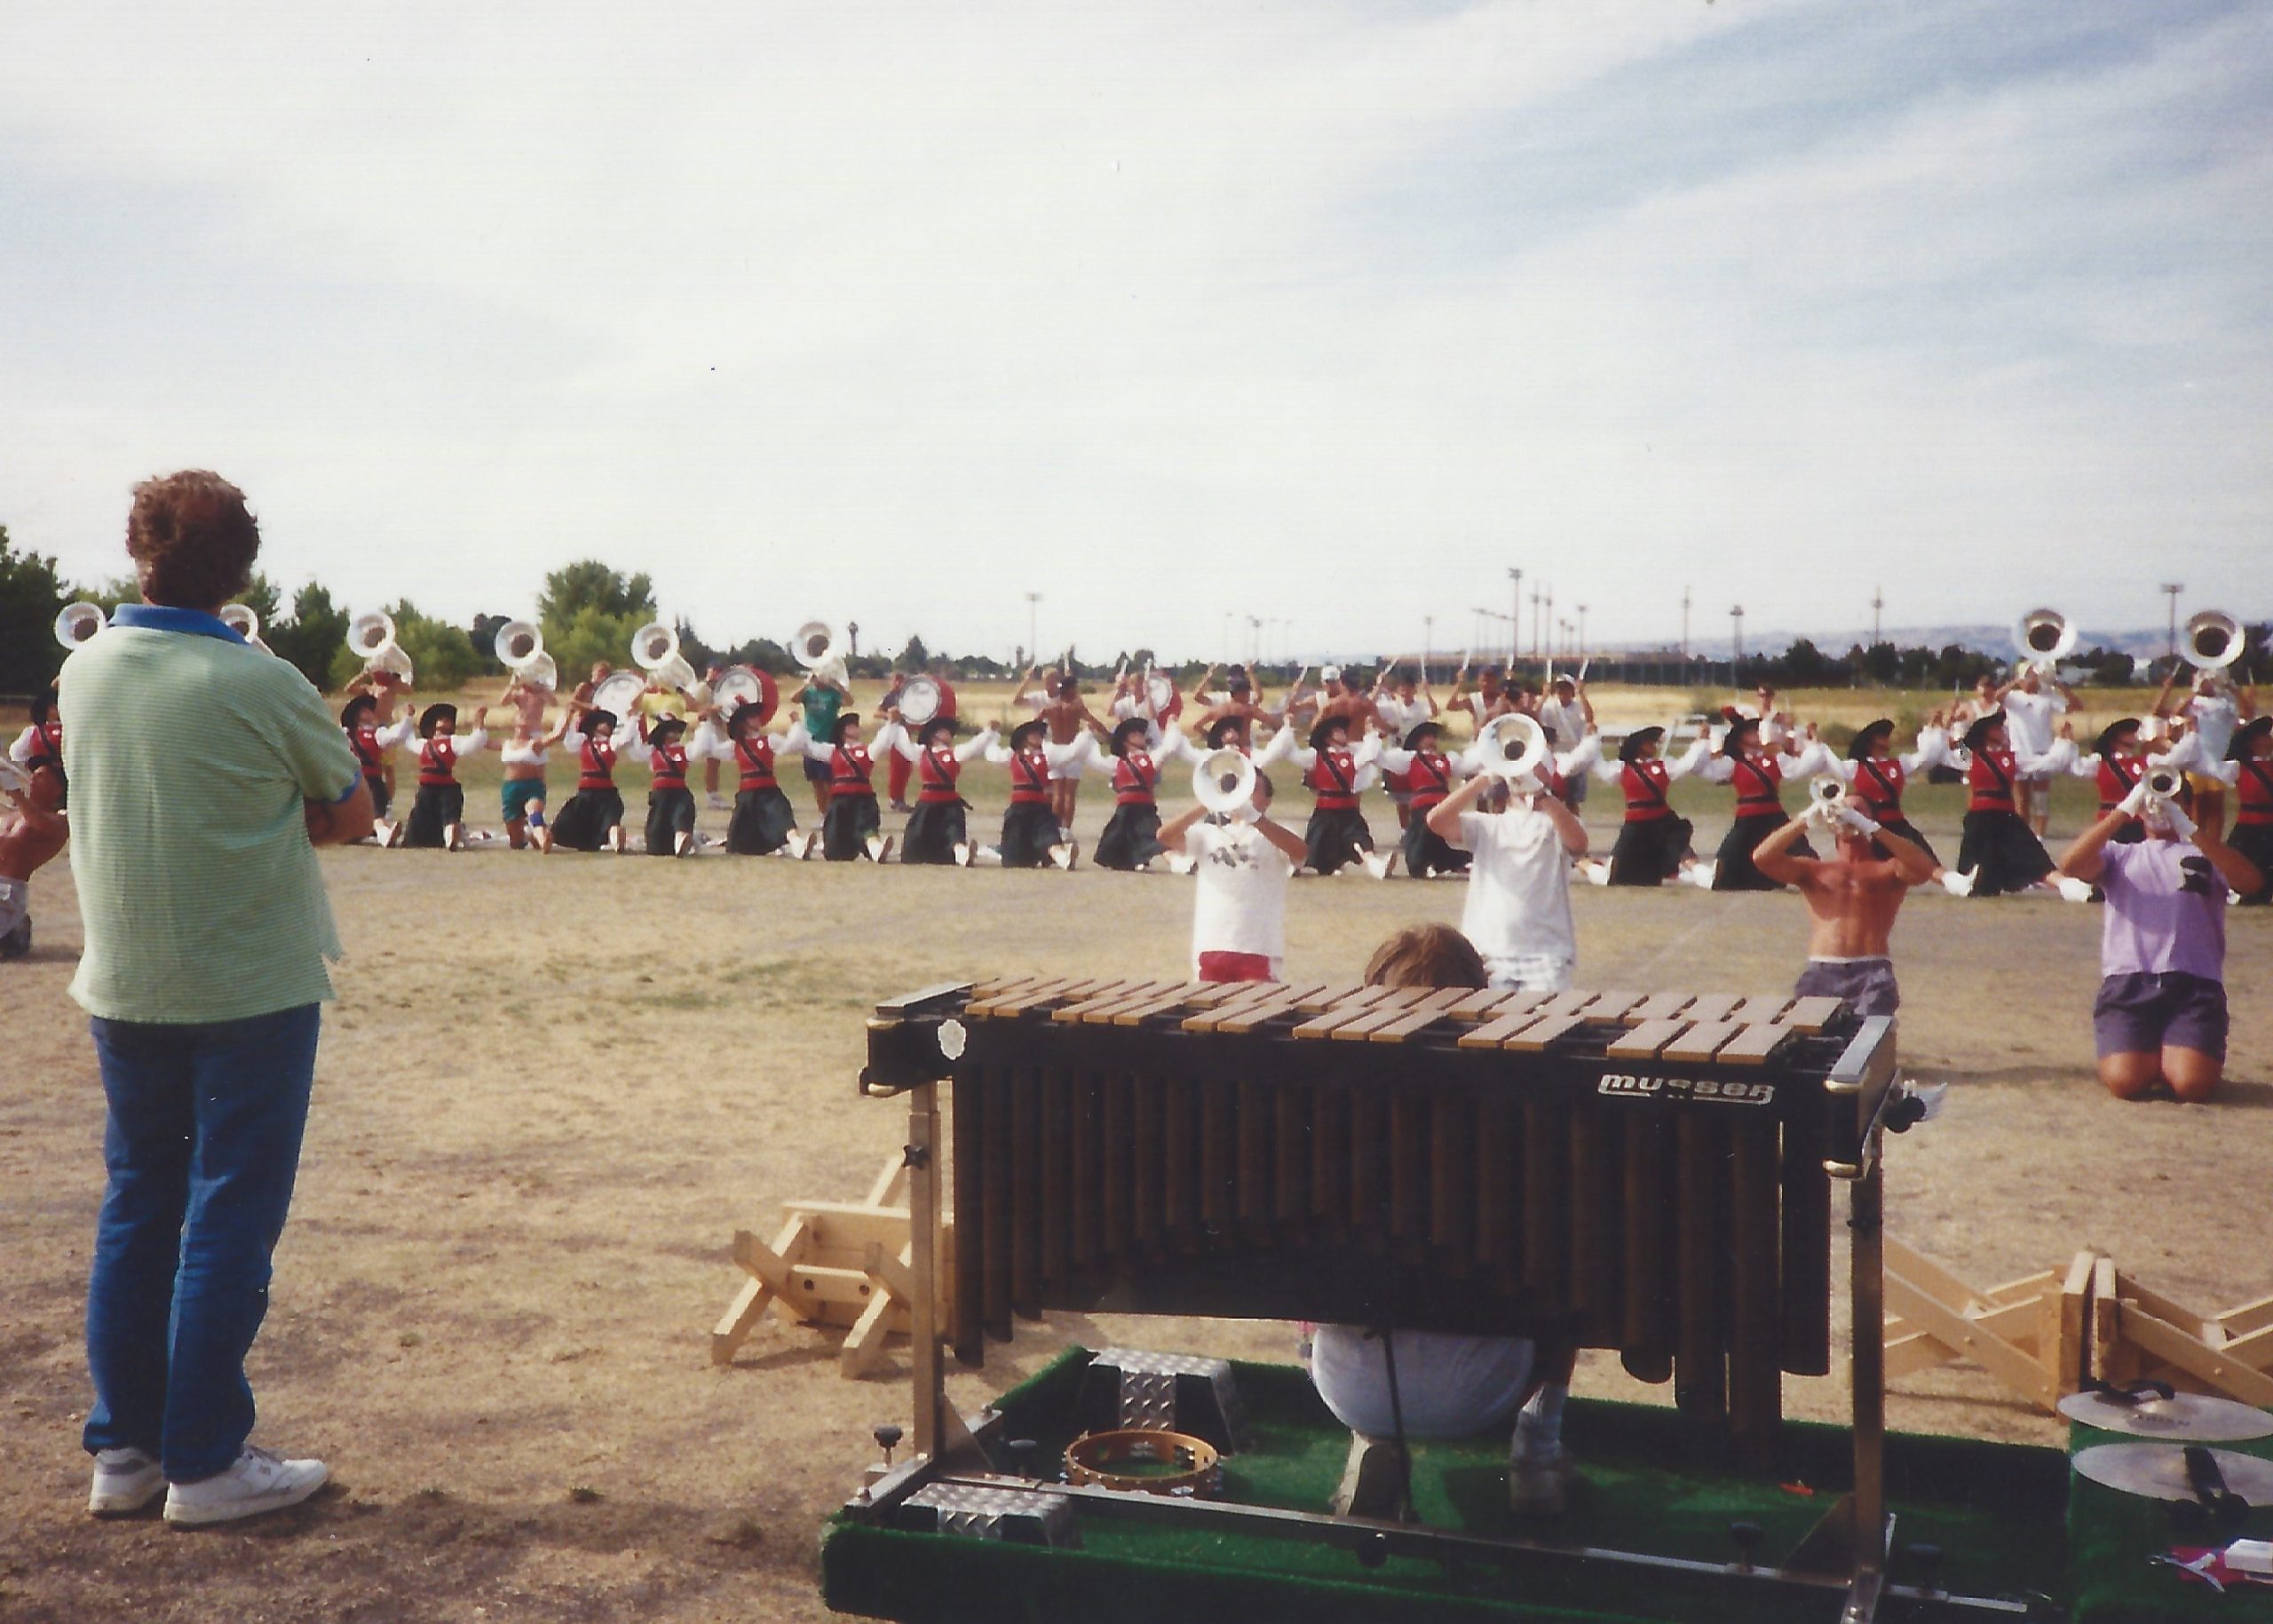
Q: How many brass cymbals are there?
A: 2